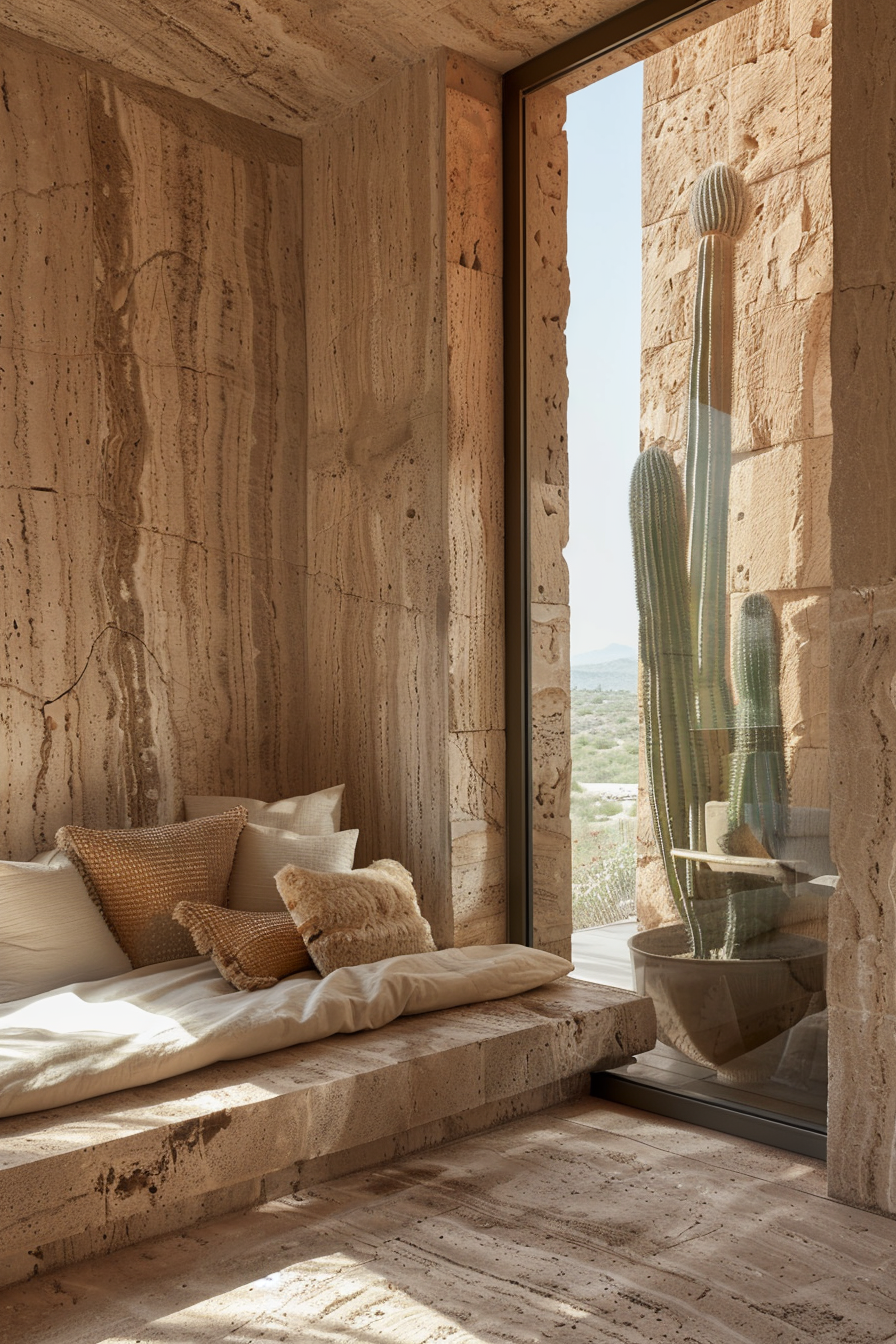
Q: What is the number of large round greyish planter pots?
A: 1